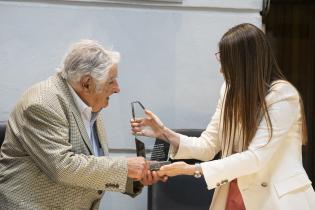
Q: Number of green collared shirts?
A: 0